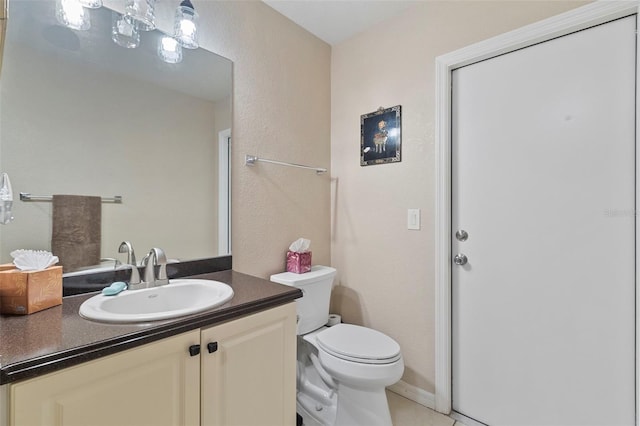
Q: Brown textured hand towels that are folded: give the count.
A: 1